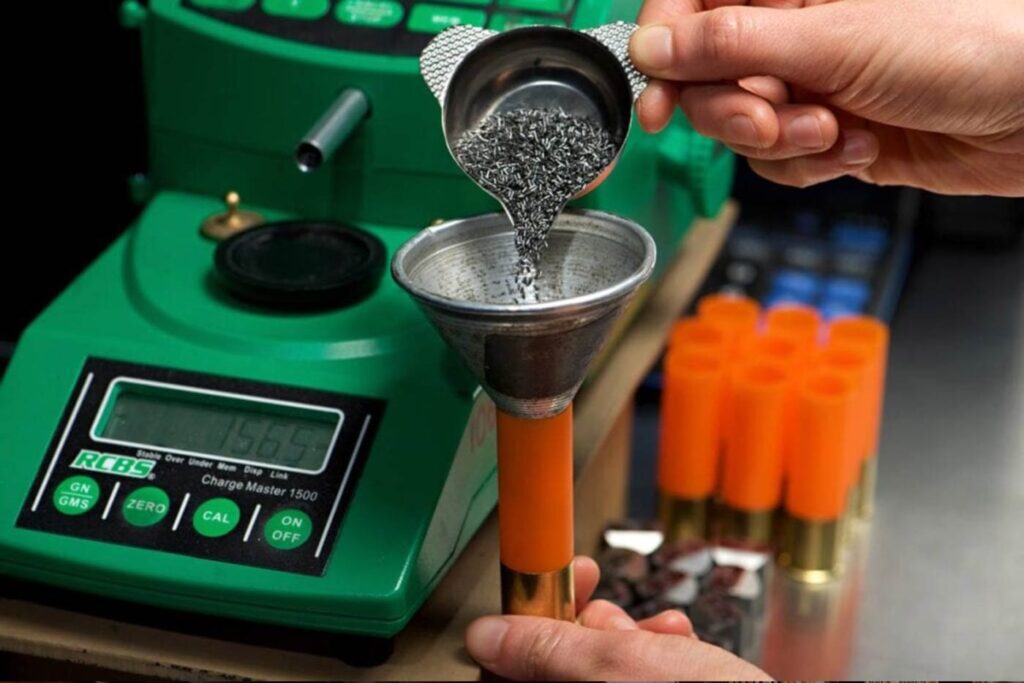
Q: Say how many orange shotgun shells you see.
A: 10